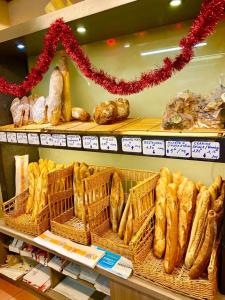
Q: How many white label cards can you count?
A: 13